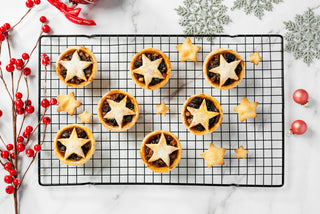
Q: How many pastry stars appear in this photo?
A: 15